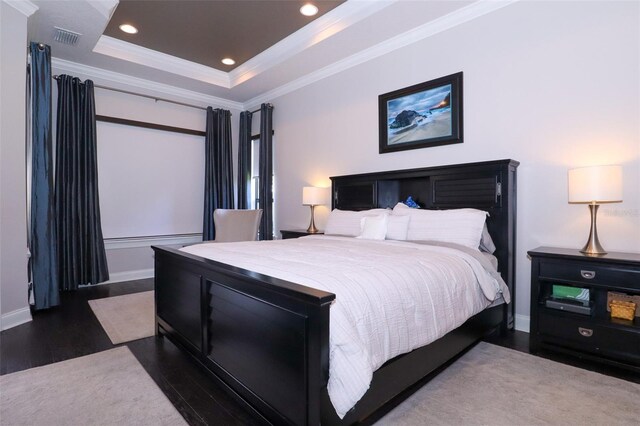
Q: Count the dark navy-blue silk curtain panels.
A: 5